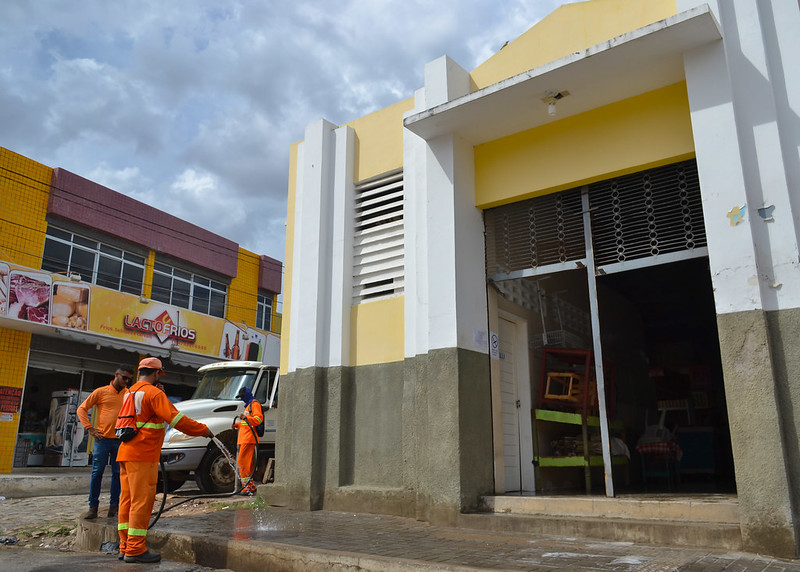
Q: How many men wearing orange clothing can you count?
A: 3